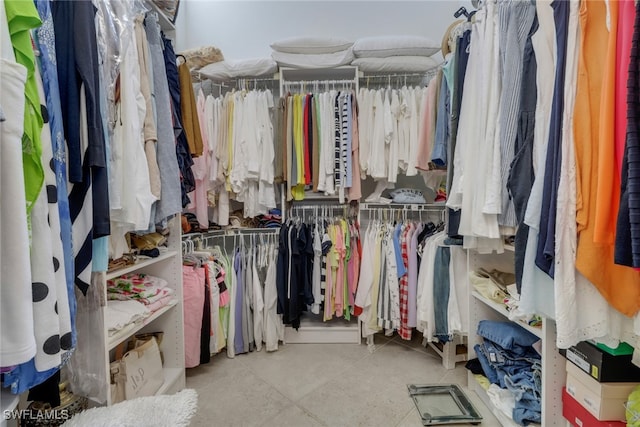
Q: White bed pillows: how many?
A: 5